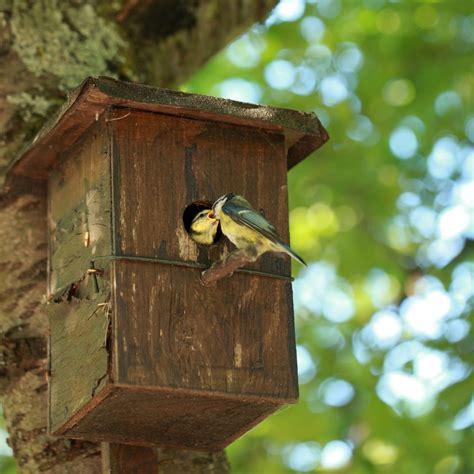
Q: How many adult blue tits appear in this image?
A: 1